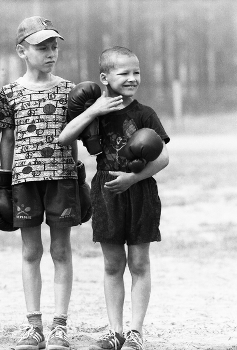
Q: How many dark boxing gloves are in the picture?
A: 4